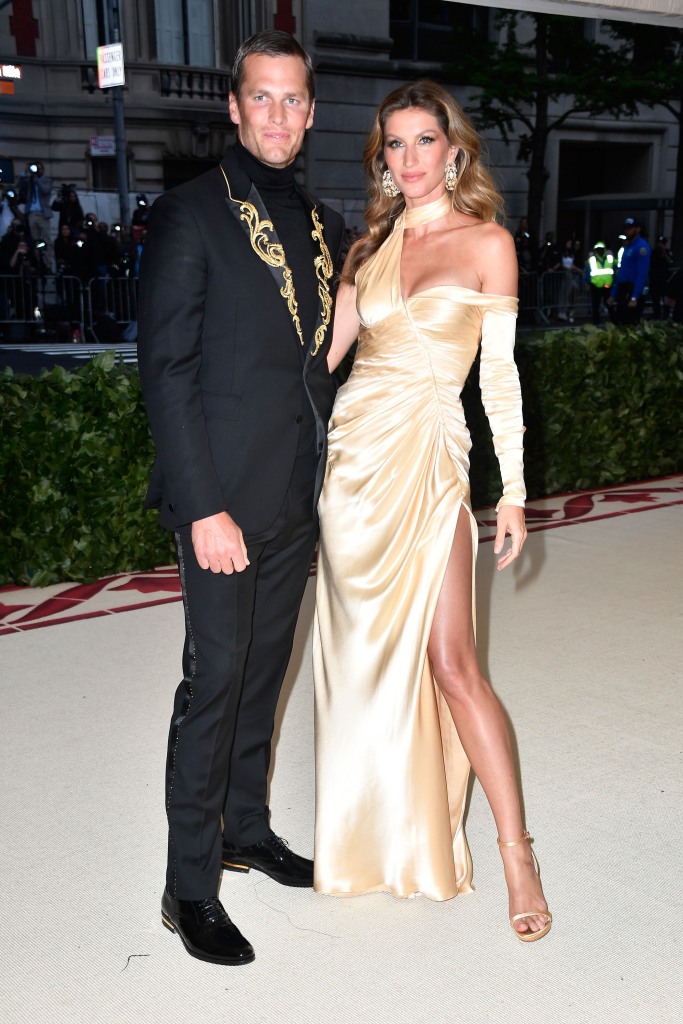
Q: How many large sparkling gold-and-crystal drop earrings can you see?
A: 2